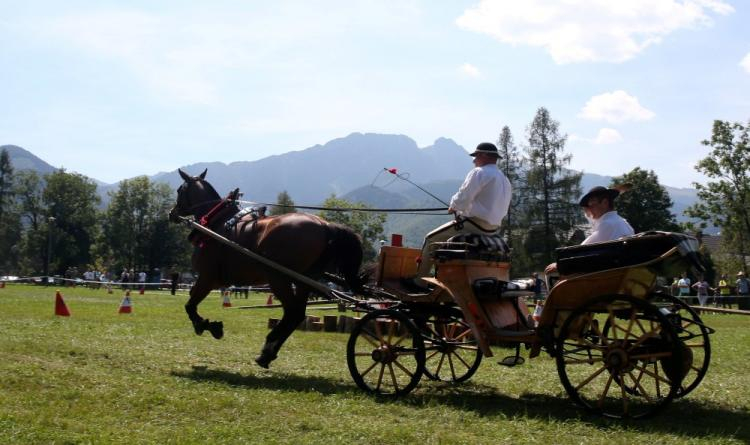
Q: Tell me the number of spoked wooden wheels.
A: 4